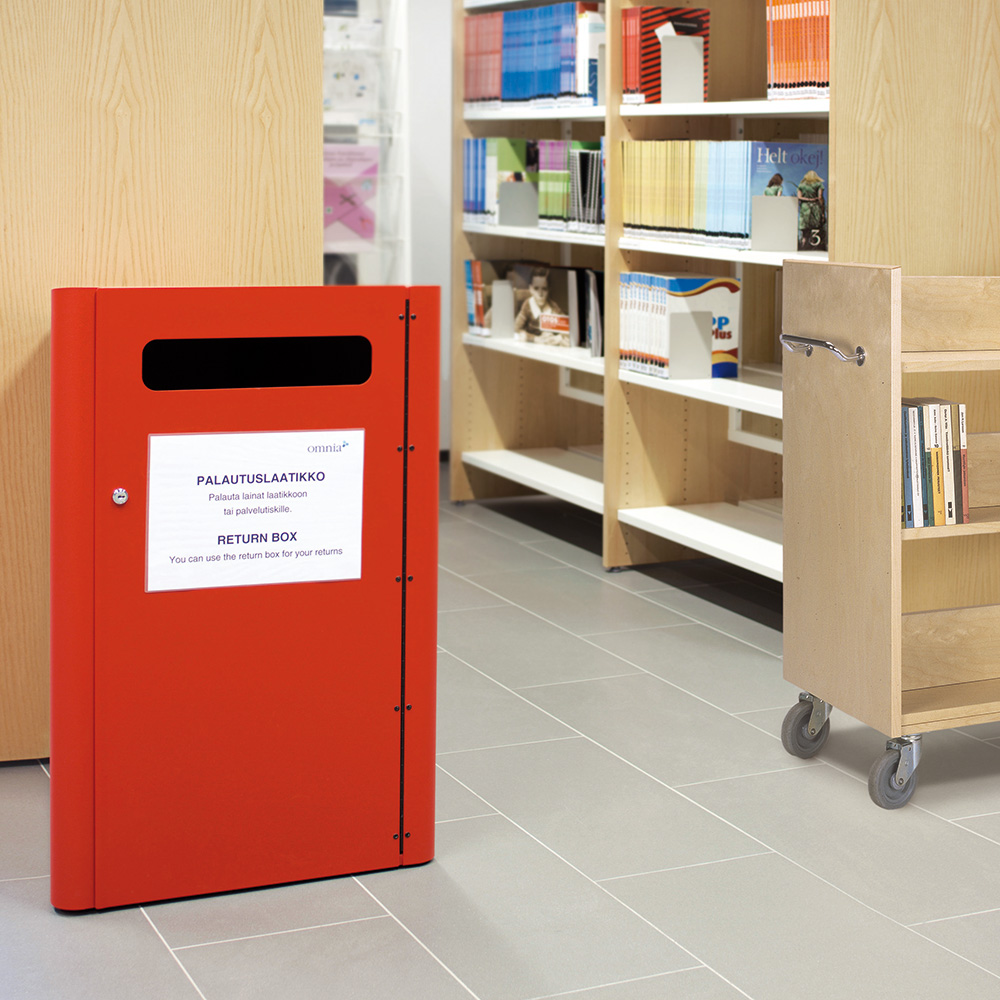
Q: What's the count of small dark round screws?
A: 10